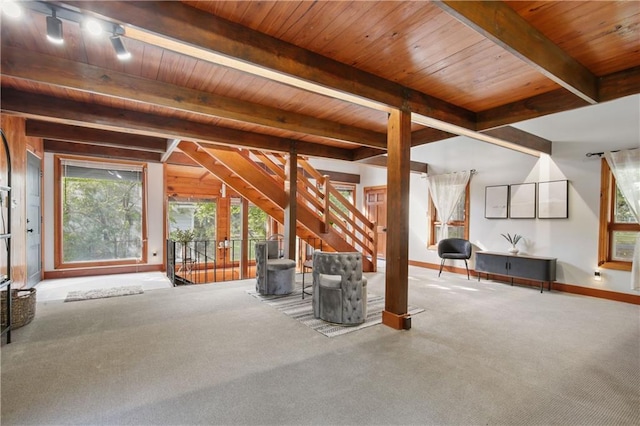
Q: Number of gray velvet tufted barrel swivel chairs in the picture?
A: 2